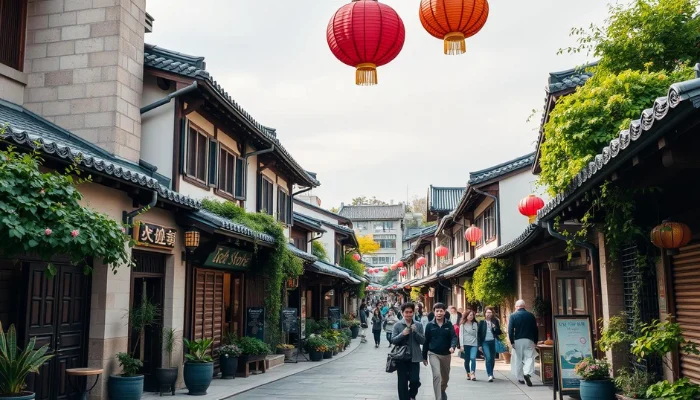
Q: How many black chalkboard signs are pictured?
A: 3